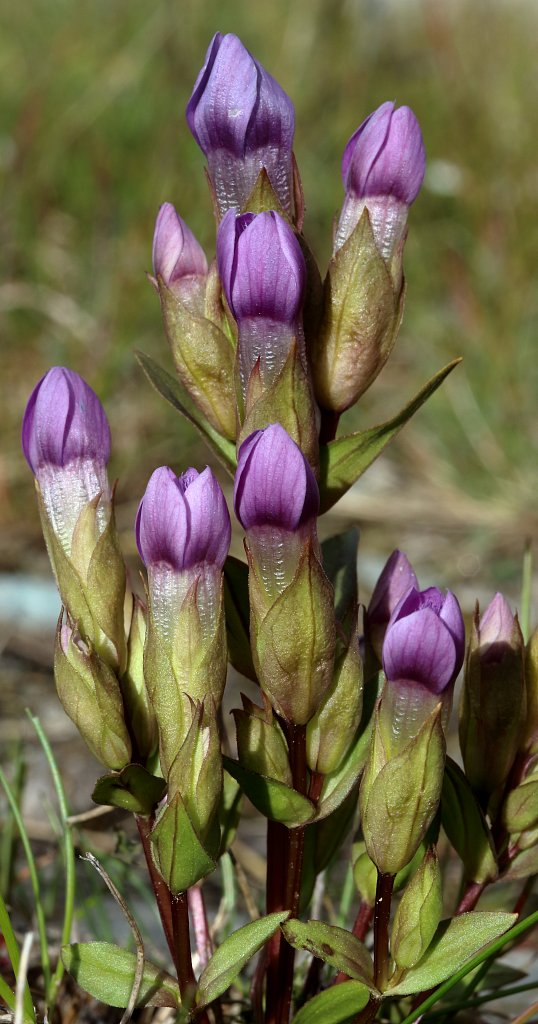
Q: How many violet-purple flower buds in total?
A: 10